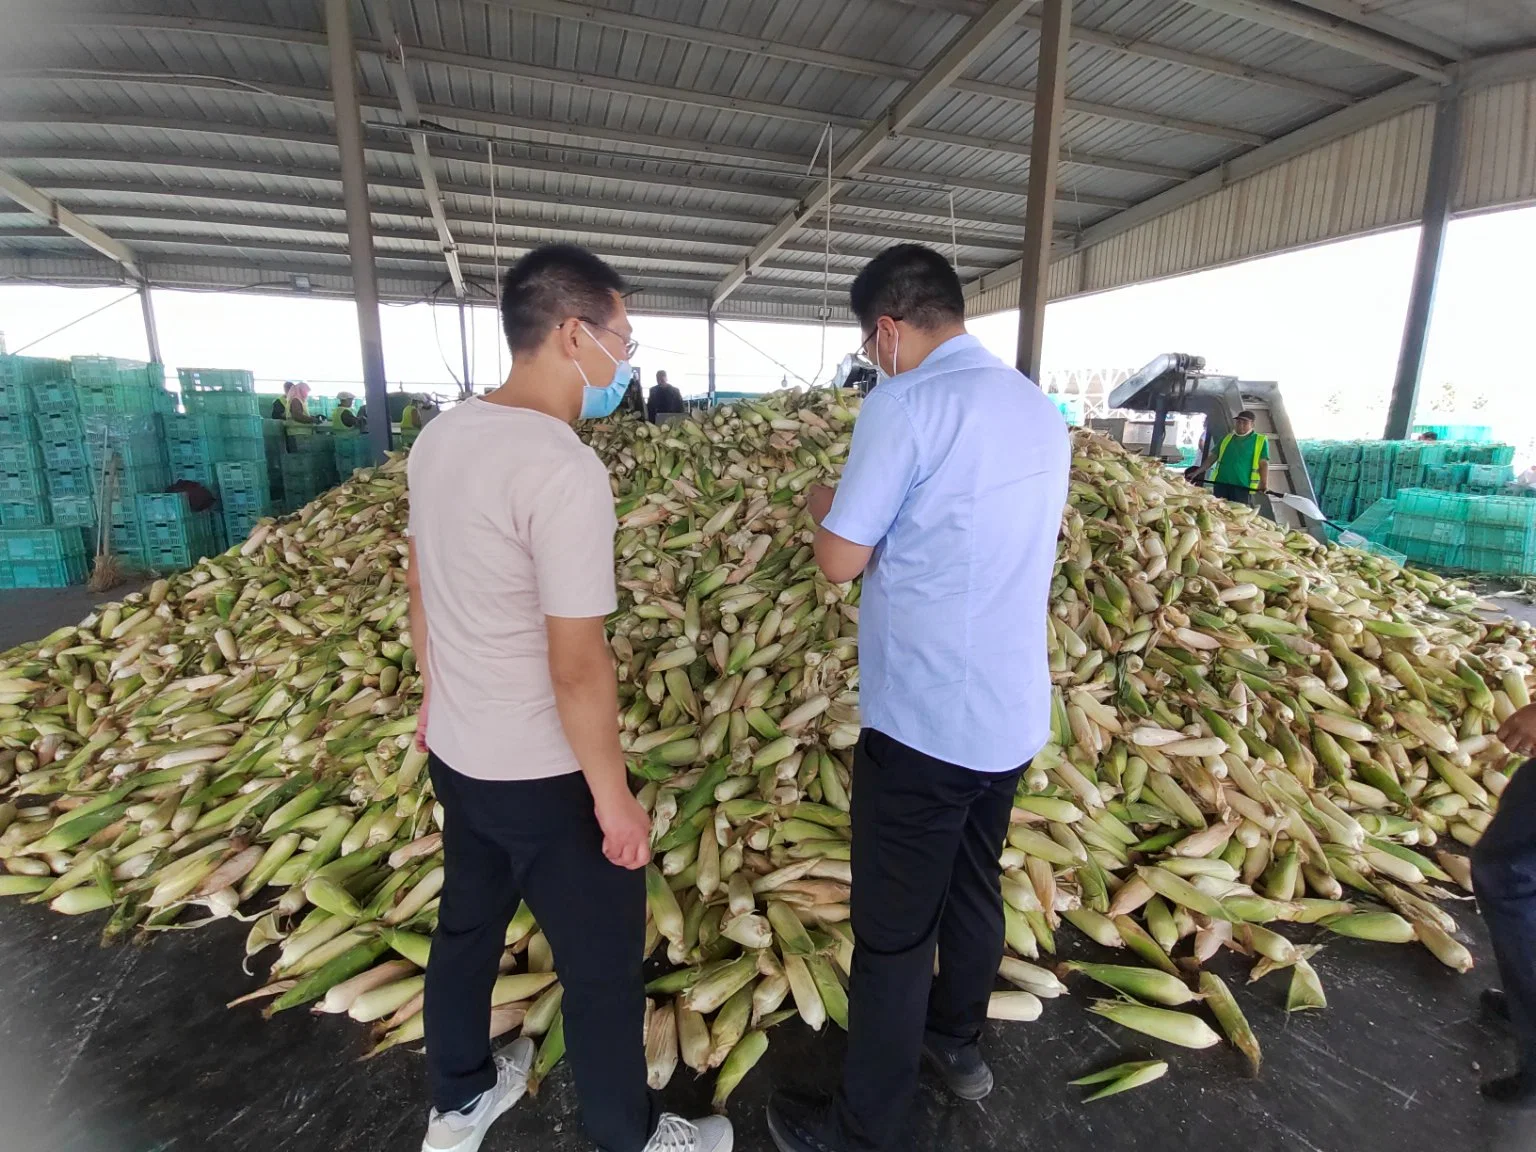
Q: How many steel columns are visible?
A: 6